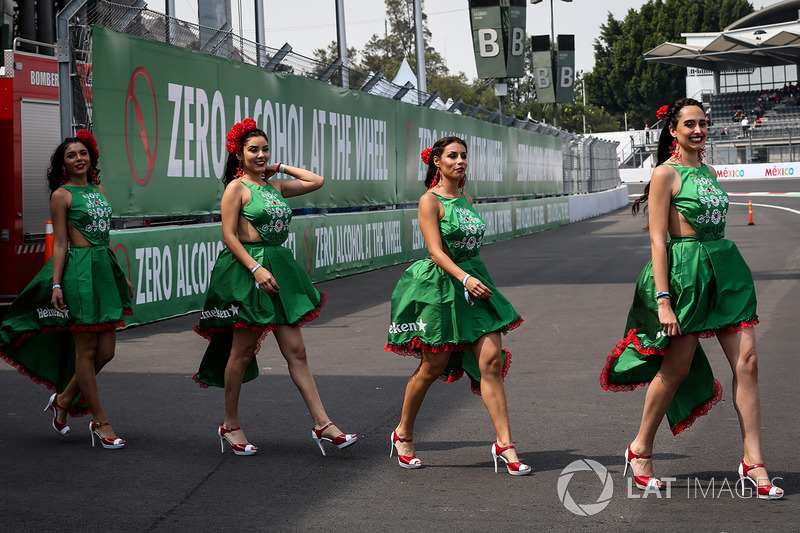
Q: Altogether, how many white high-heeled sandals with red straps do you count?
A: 8